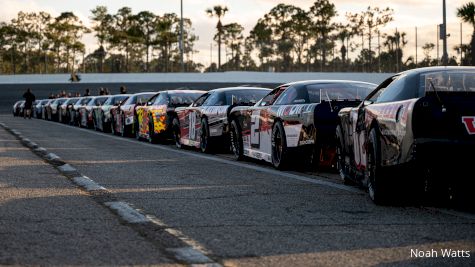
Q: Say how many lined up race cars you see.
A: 15